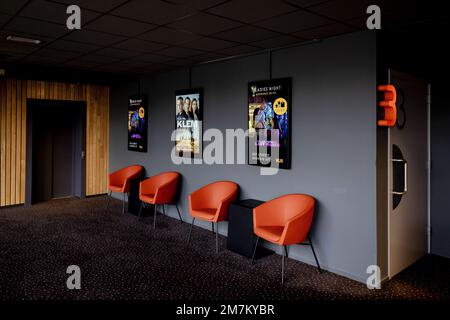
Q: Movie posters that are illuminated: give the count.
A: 3